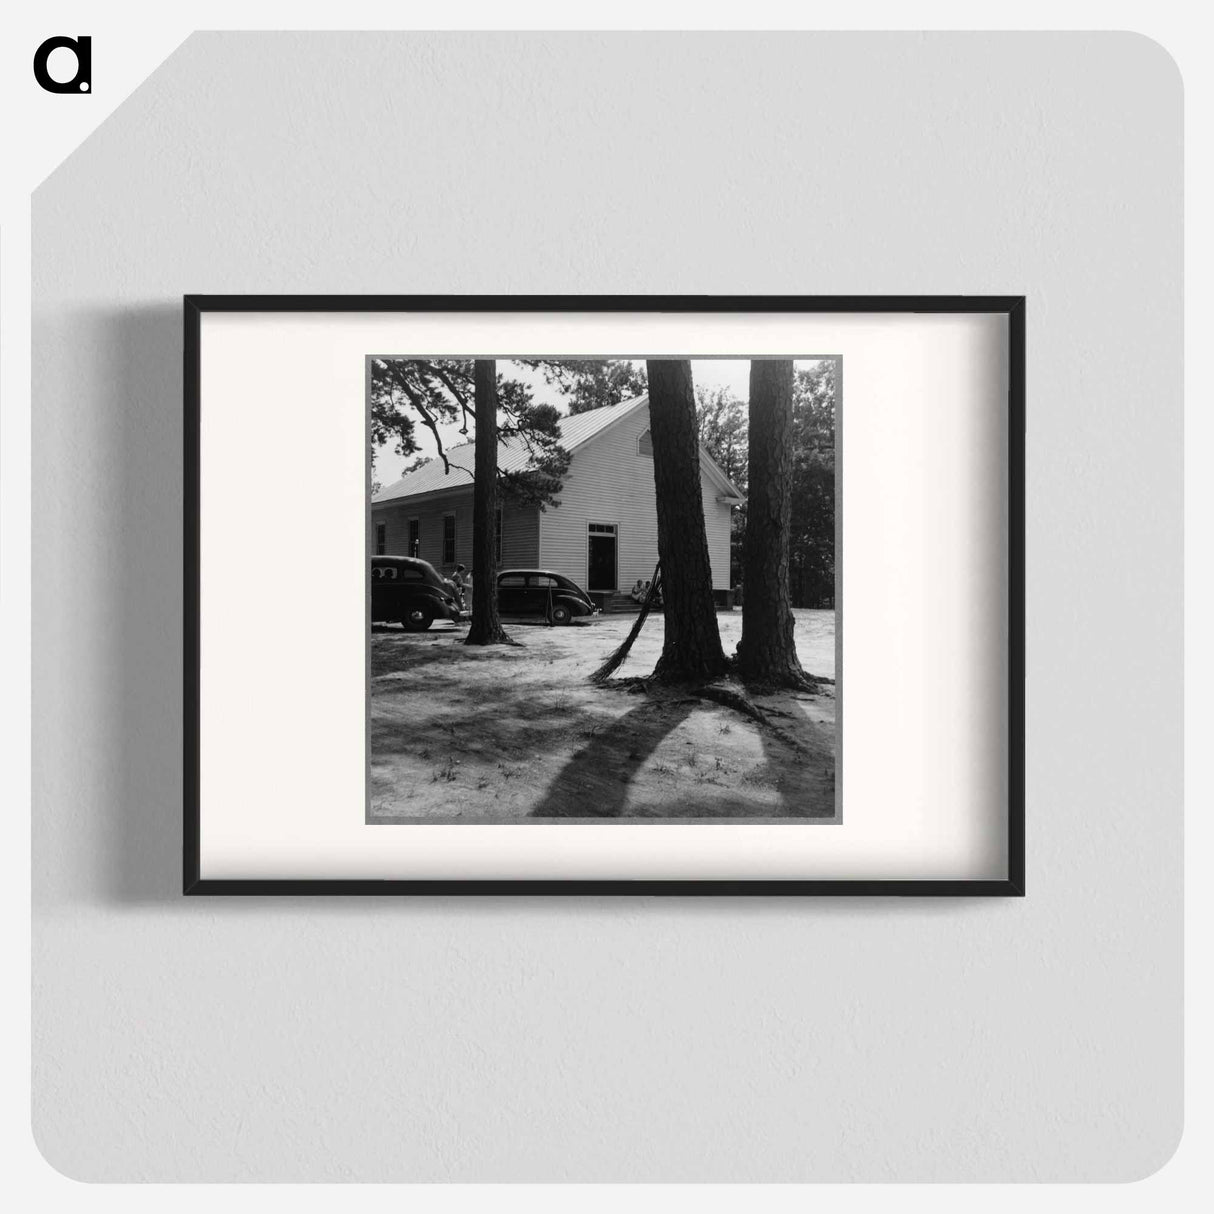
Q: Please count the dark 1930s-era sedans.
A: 2